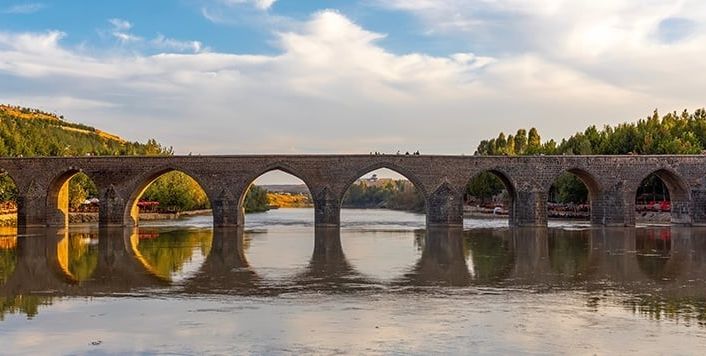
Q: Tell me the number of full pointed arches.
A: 7